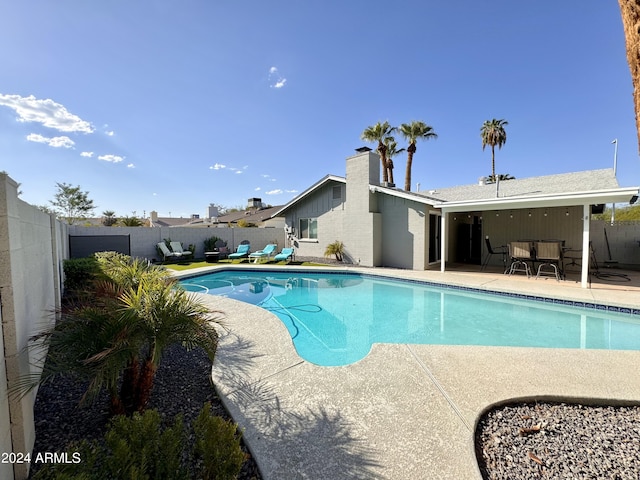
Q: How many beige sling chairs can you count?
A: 2